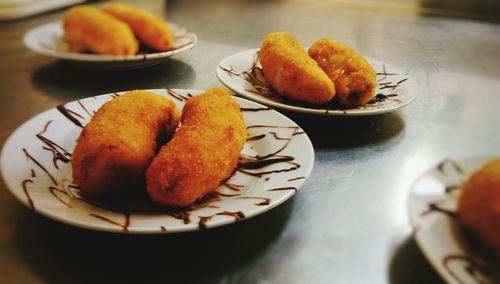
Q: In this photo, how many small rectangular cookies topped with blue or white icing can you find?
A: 0